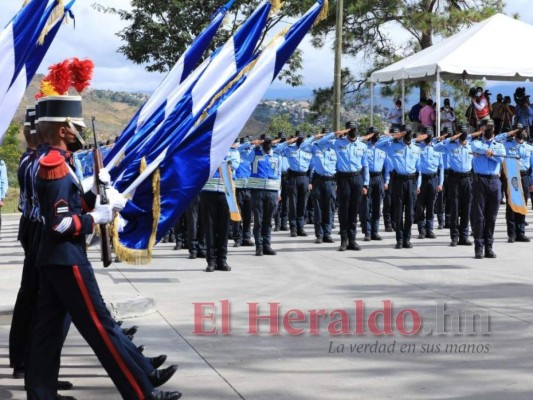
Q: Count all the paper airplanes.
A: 0